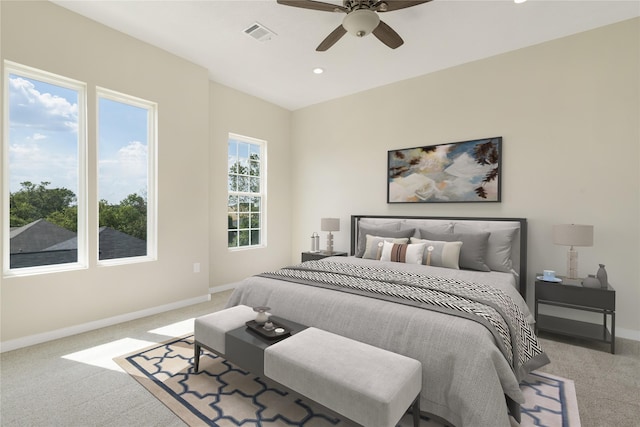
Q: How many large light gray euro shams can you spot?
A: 3